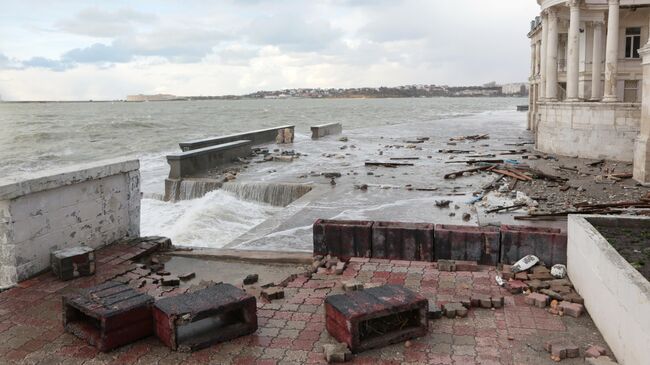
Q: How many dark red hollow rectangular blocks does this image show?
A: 7